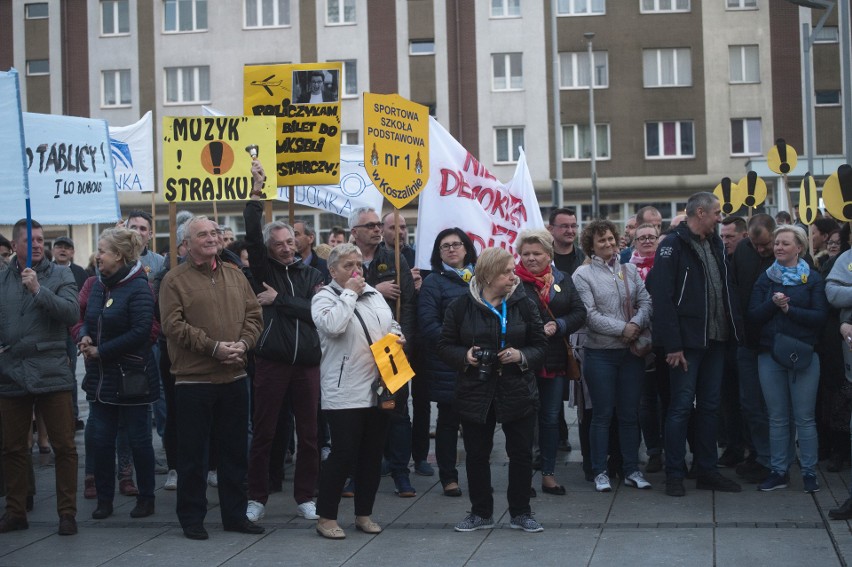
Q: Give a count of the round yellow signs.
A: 5